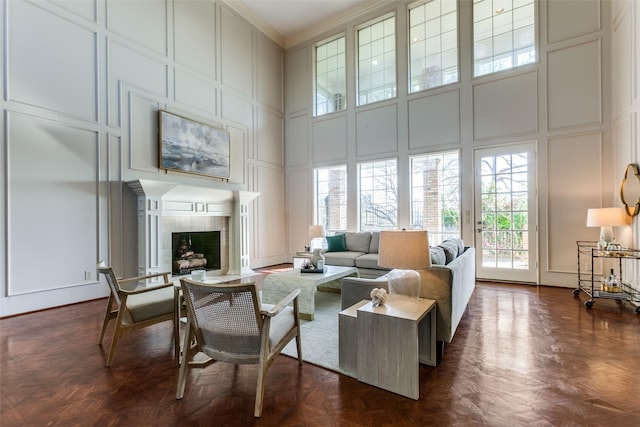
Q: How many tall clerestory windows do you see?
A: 4